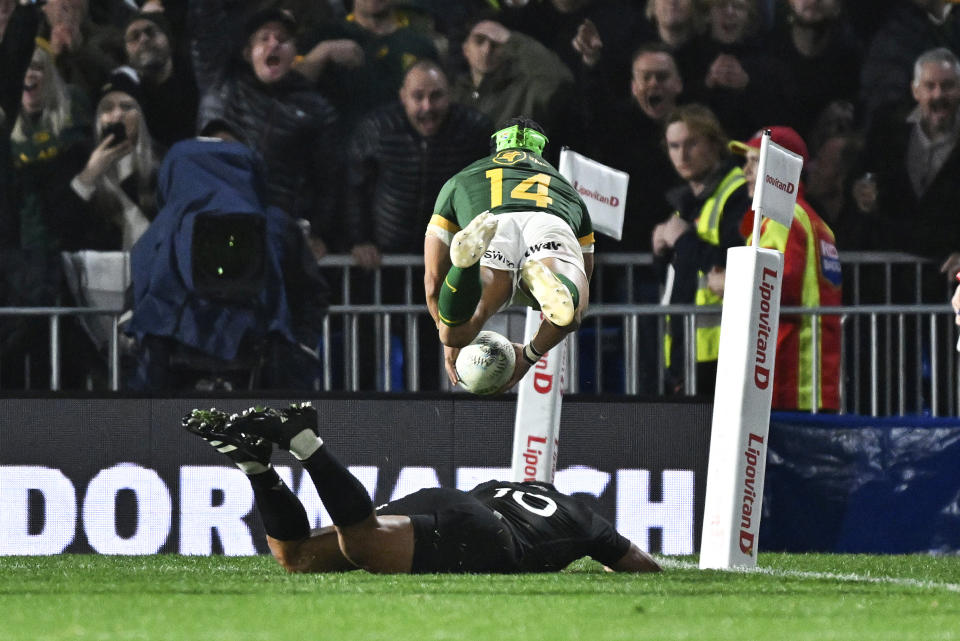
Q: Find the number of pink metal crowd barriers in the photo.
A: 0